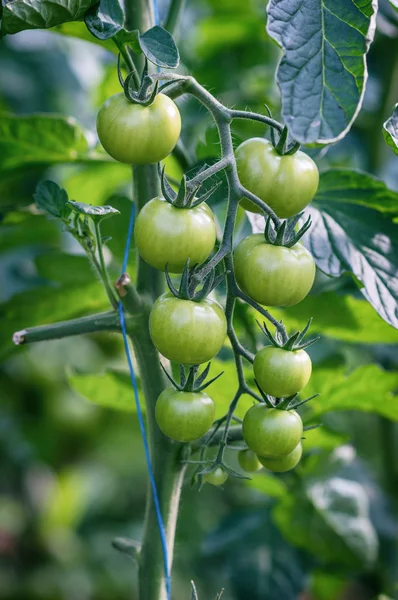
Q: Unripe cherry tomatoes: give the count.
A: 11